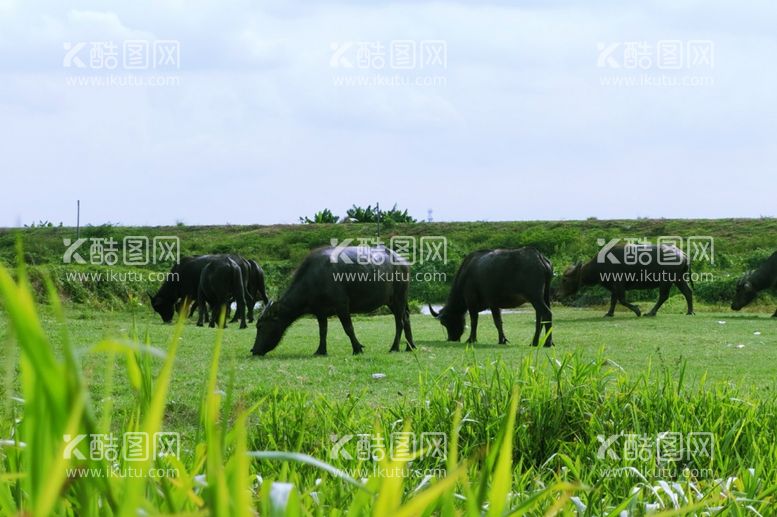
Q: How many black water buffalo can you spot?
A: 7